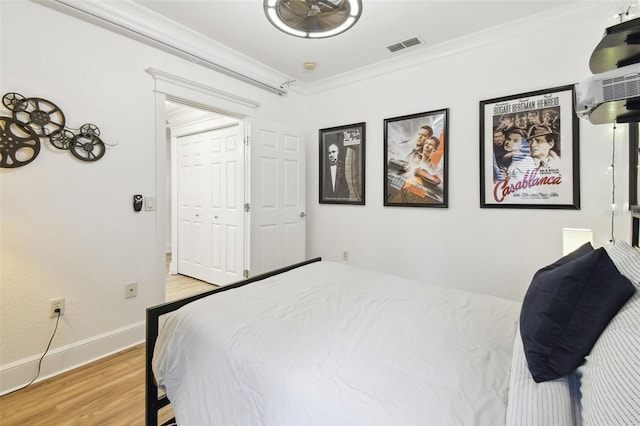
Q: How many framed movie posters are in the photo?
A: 3